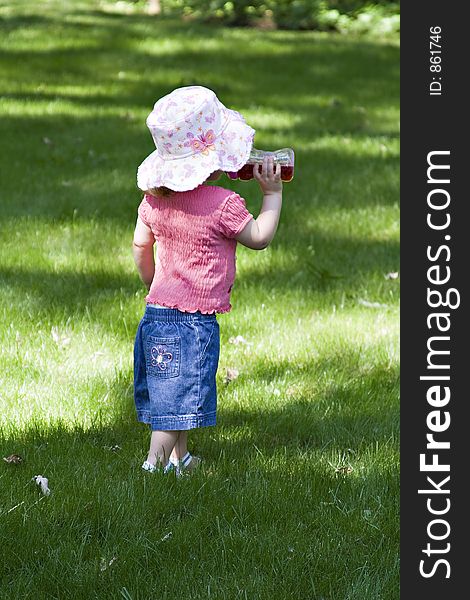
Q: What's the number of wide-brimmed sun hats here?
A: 1